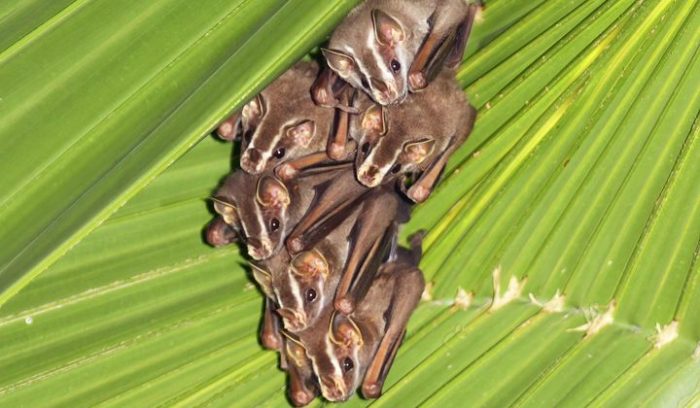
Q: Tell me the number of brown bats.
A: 6